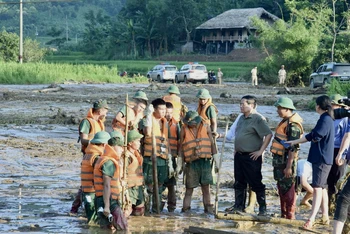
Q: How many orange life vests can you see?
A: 11